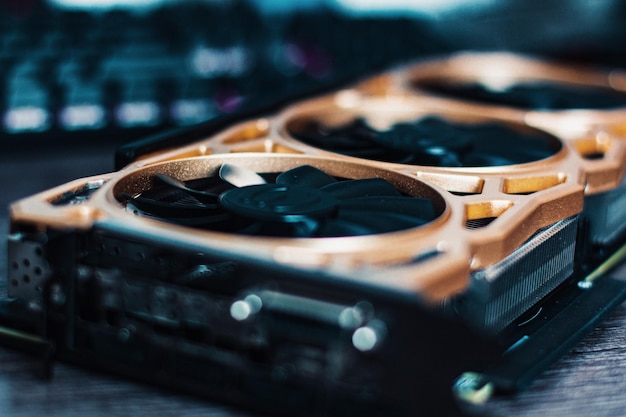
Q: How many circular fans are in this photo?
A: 3